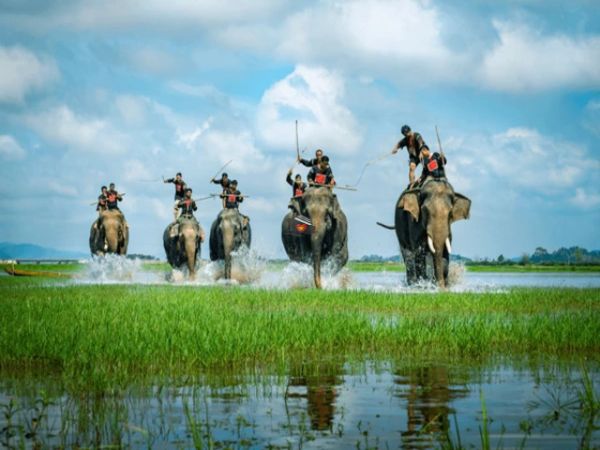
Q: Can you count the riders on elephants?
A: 11